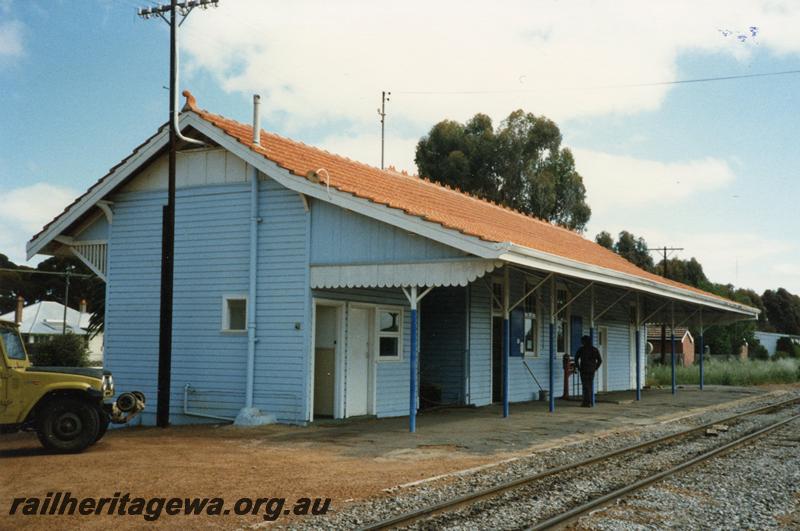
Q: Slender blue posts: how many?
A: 7